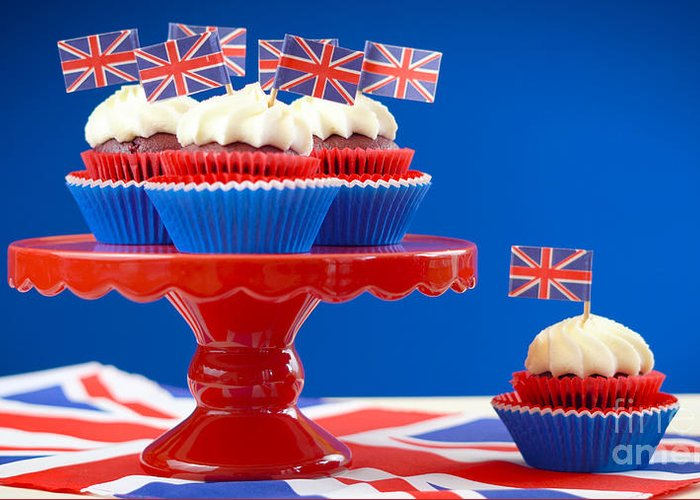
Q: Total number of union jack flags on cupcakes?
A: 7